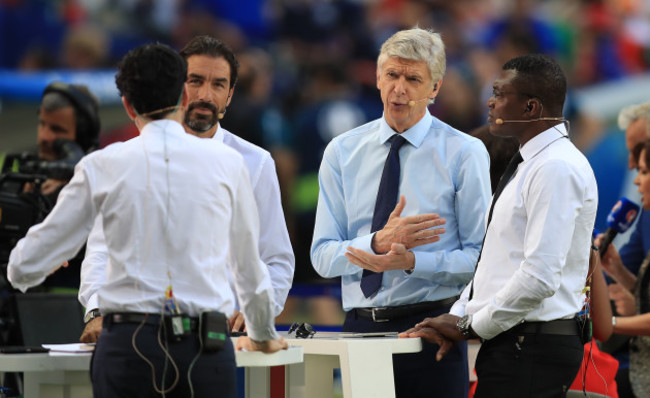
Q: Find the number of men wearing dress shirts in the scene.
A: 4